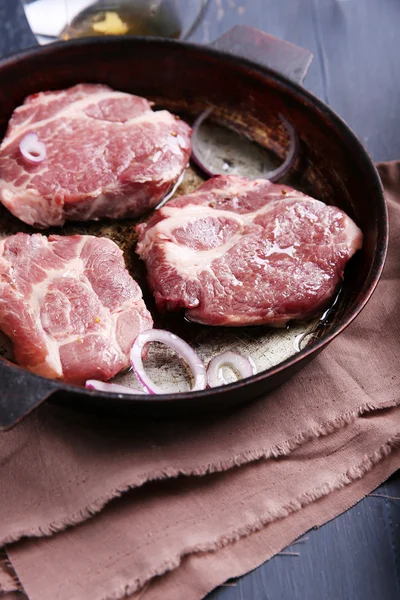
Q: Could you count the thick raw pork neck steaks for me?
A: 3